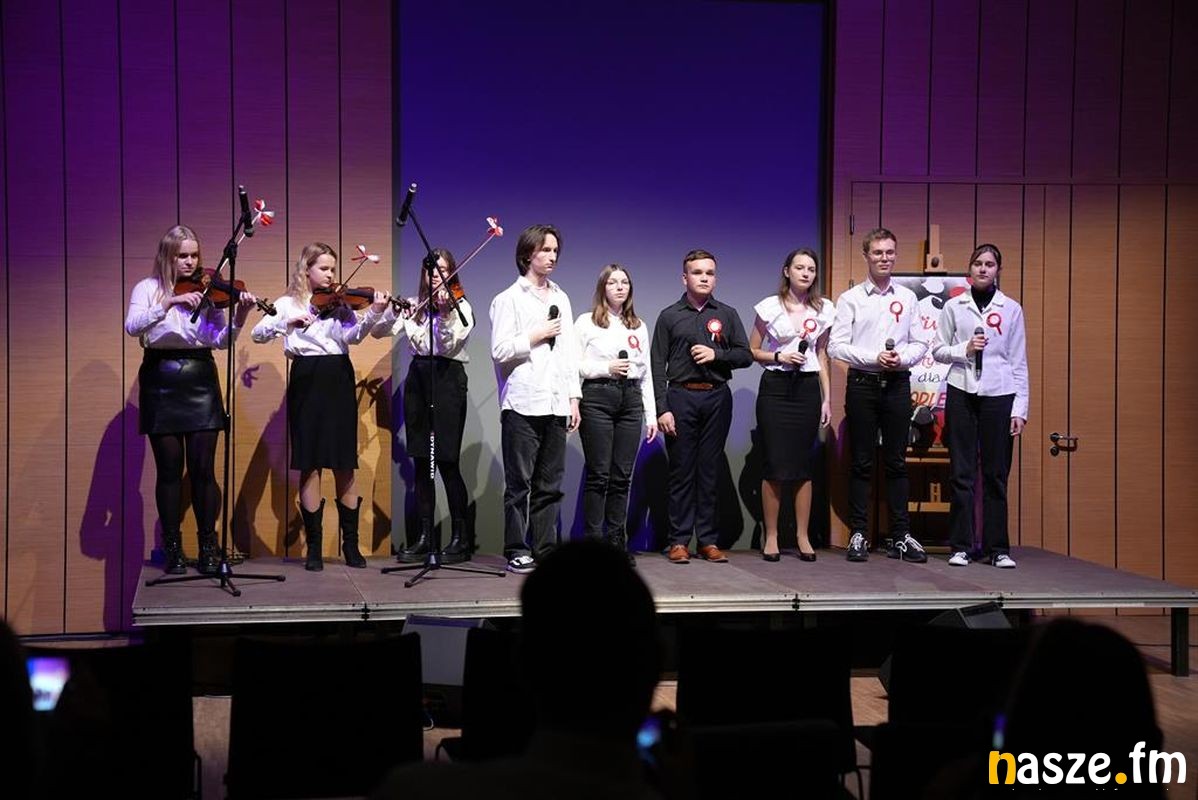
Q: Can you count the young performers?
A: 9